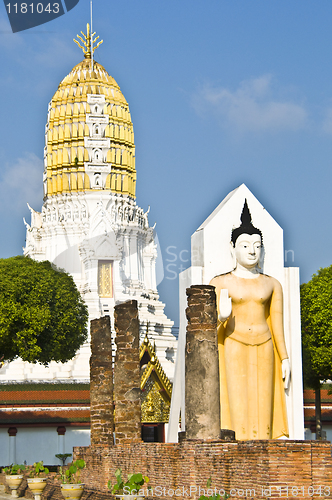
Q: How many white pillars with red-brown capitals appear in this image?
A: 2